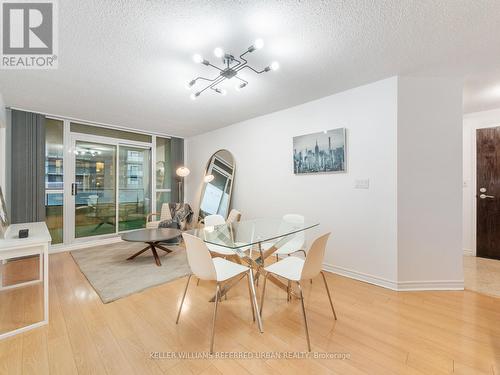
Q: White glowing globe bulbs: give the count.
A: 8